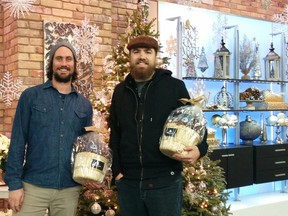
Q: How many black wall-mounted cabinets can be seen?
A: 2